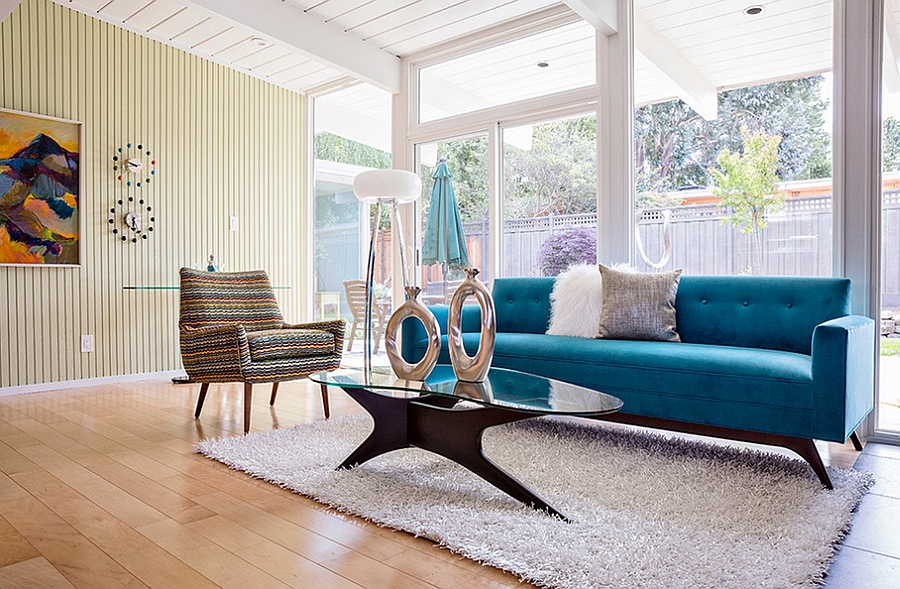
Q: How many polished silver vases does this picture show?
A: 2